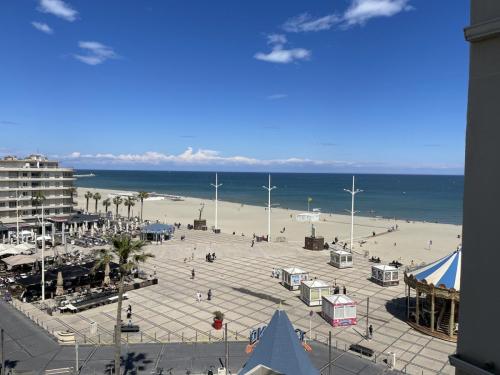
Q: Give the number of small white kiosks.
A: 5